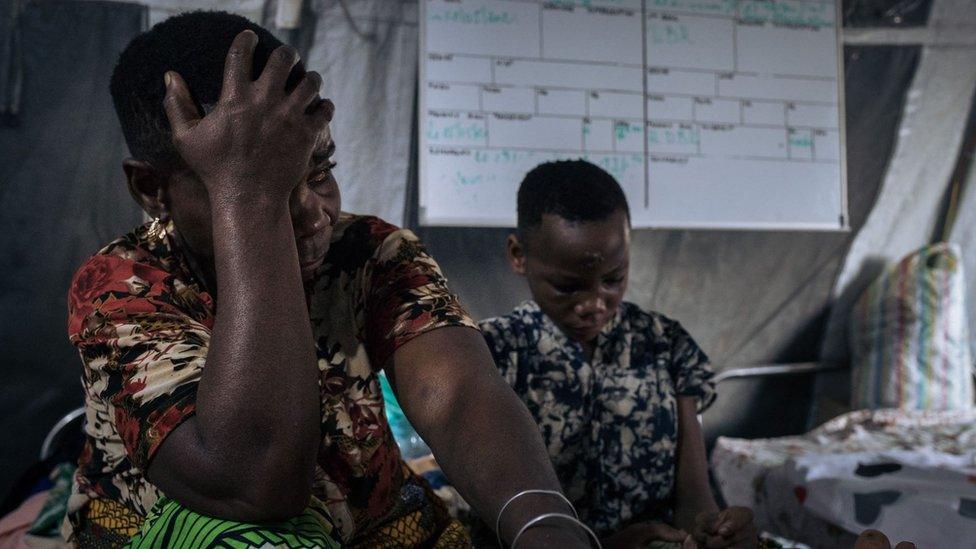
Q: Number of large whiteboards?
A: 1